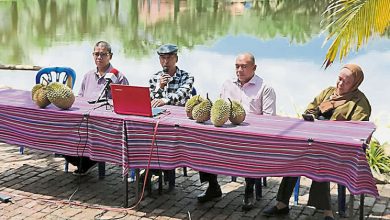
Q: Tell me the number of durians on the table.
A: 7